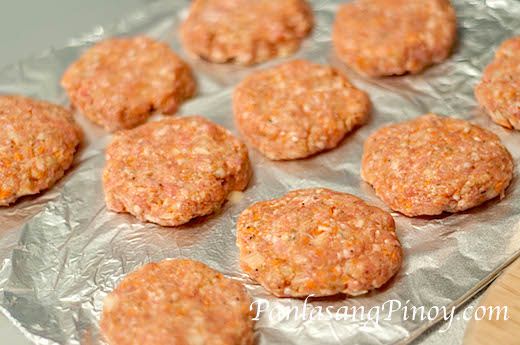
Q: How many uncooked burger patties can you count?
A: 10